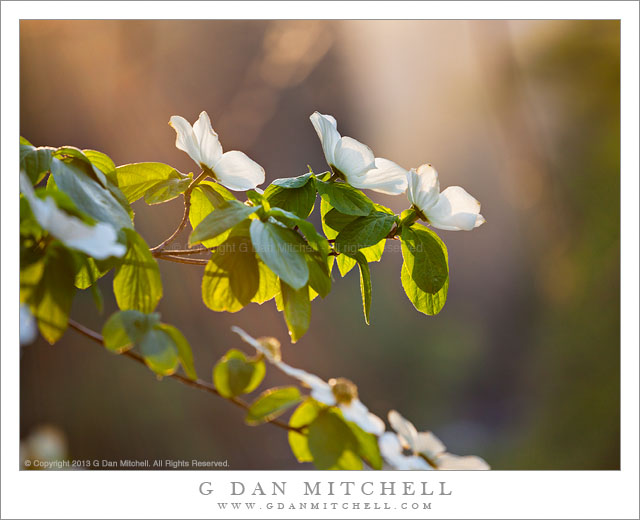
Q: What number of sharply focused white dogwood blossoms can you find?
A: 3